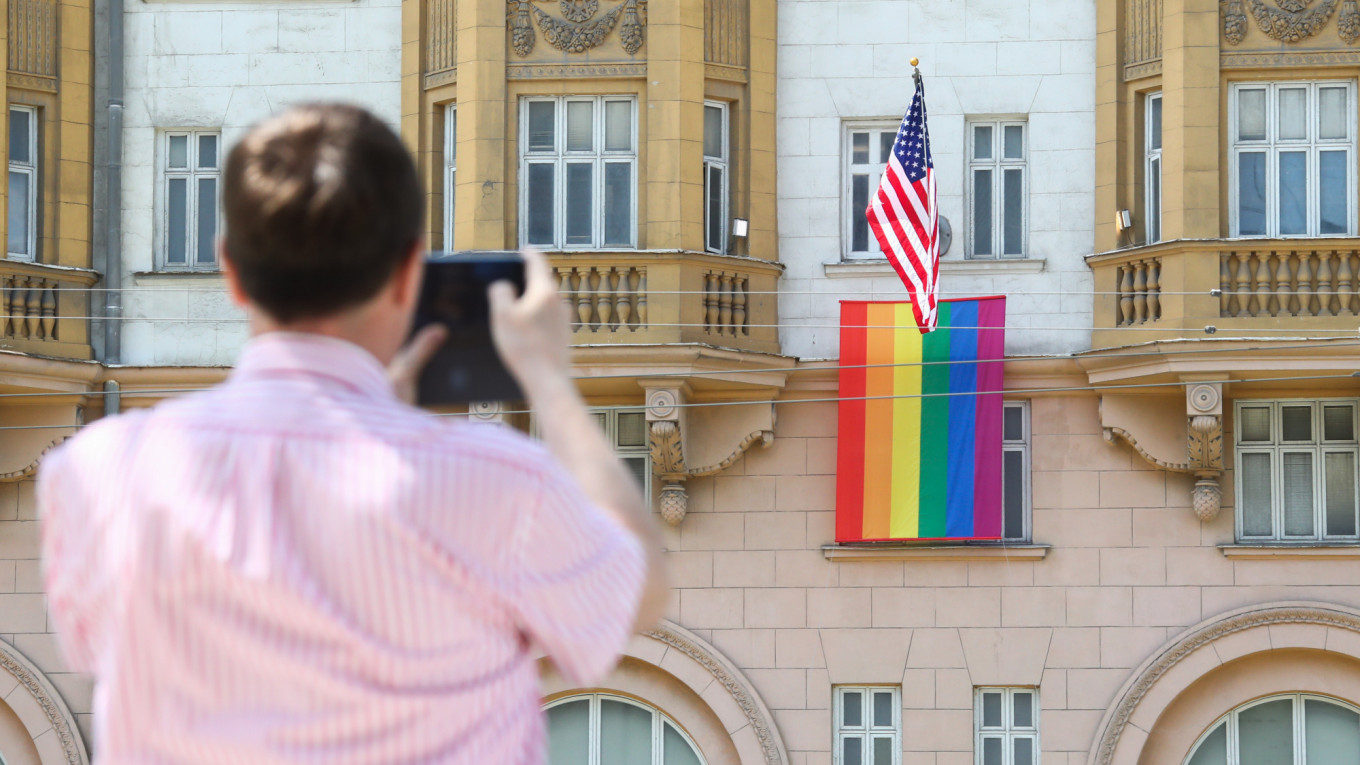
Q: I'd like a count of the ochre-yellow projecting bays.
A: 3